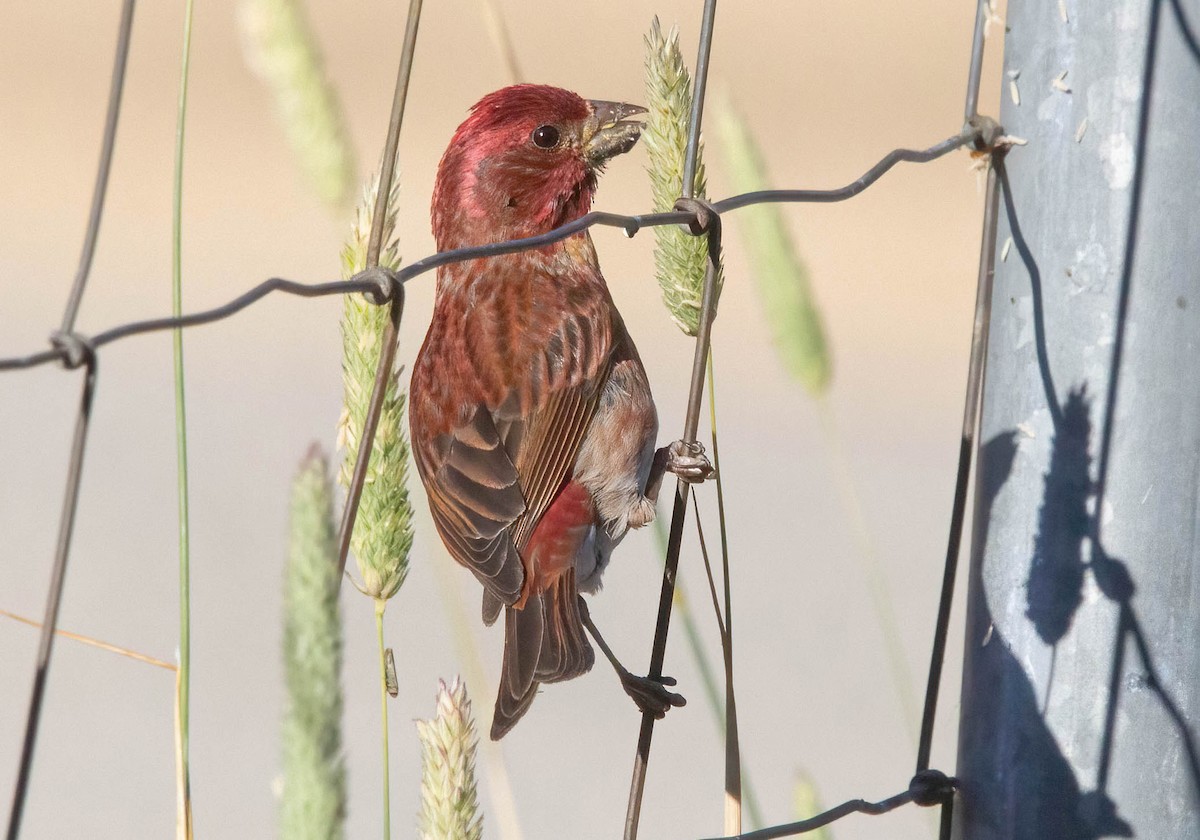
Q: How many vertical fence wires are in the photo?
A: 4